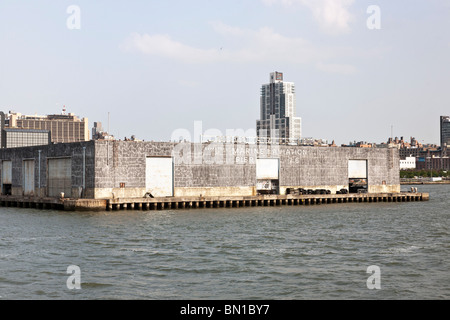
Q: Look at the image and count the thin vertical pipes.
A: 2